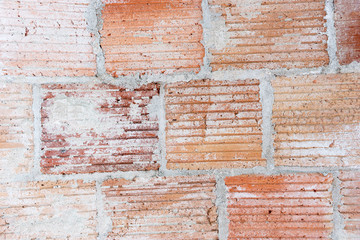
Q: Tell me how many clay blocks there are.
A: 12